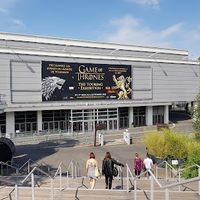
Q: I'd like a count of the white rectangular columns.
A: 5